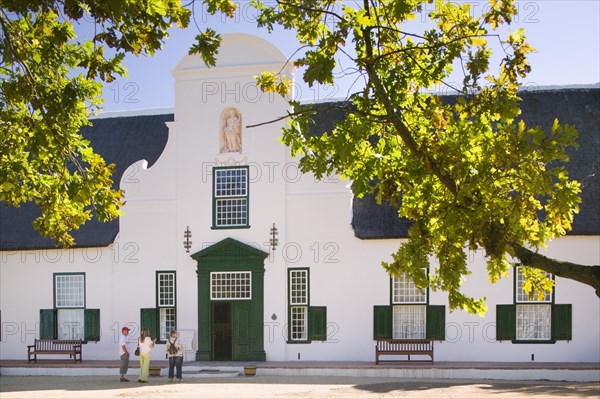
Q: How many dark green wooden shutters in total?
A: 8